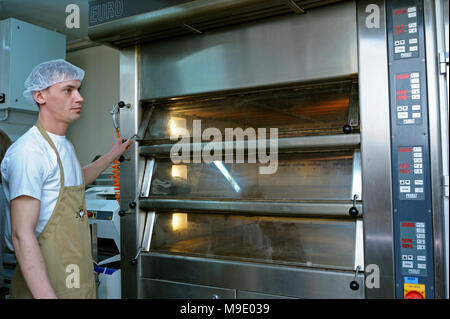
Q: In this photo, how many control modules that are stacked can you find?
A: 4